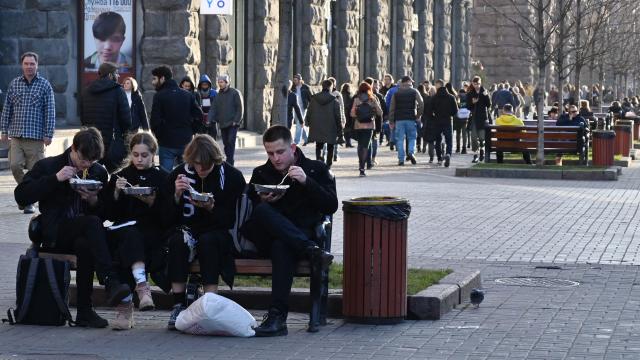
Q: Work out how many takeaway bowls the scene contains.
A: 4